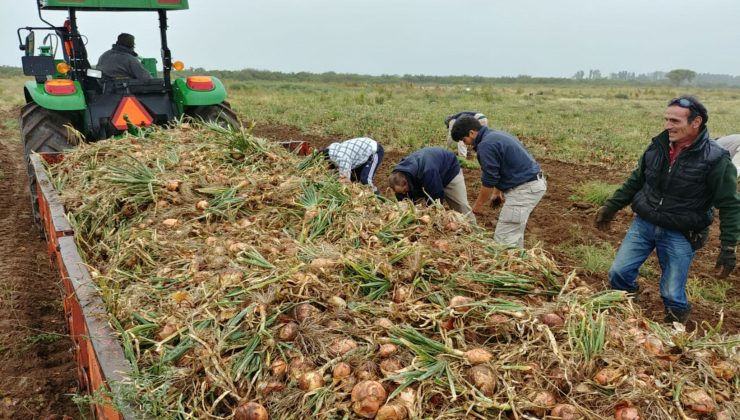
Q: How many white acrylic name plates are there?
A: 0